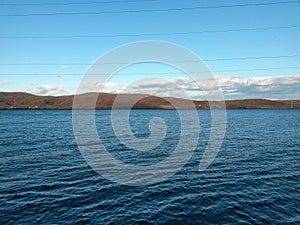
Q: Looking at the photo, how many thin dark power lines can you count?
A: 5